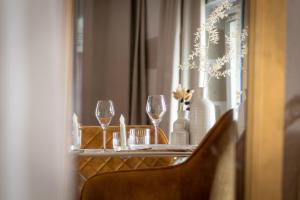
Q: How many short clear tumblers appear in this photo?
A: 2